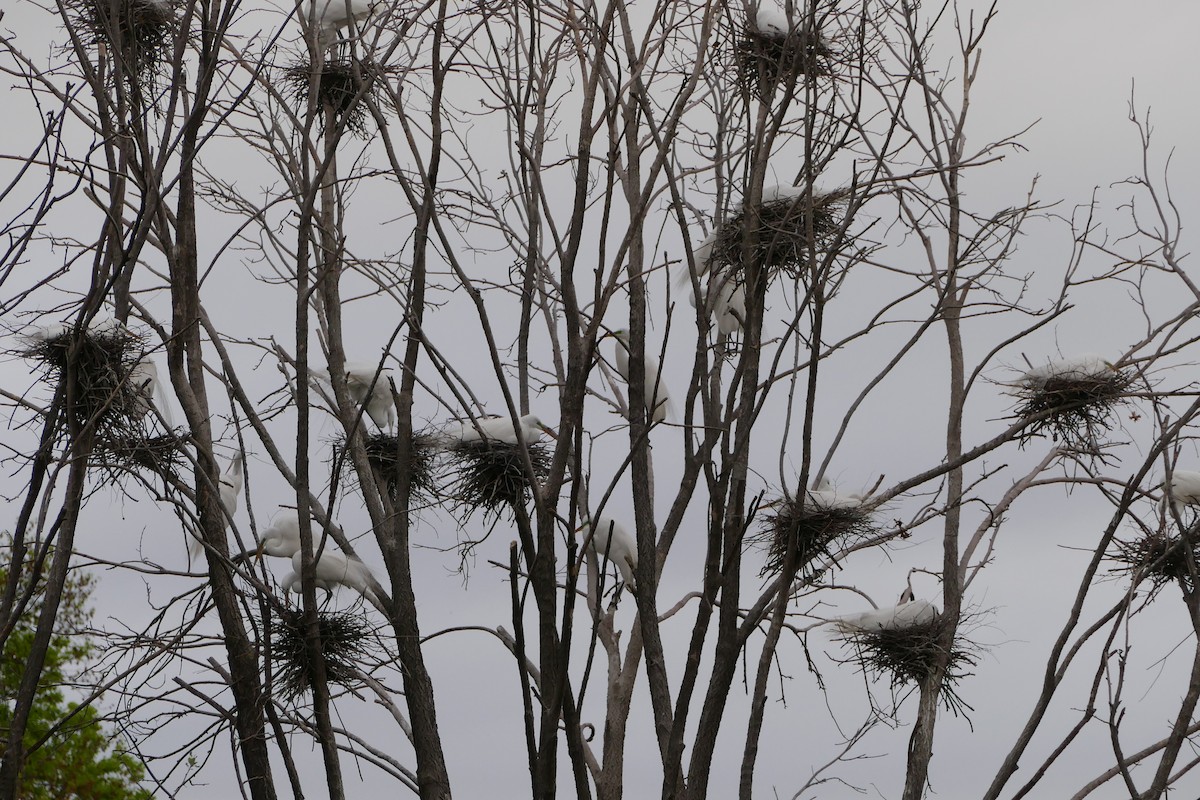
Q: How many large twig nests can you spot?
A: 13